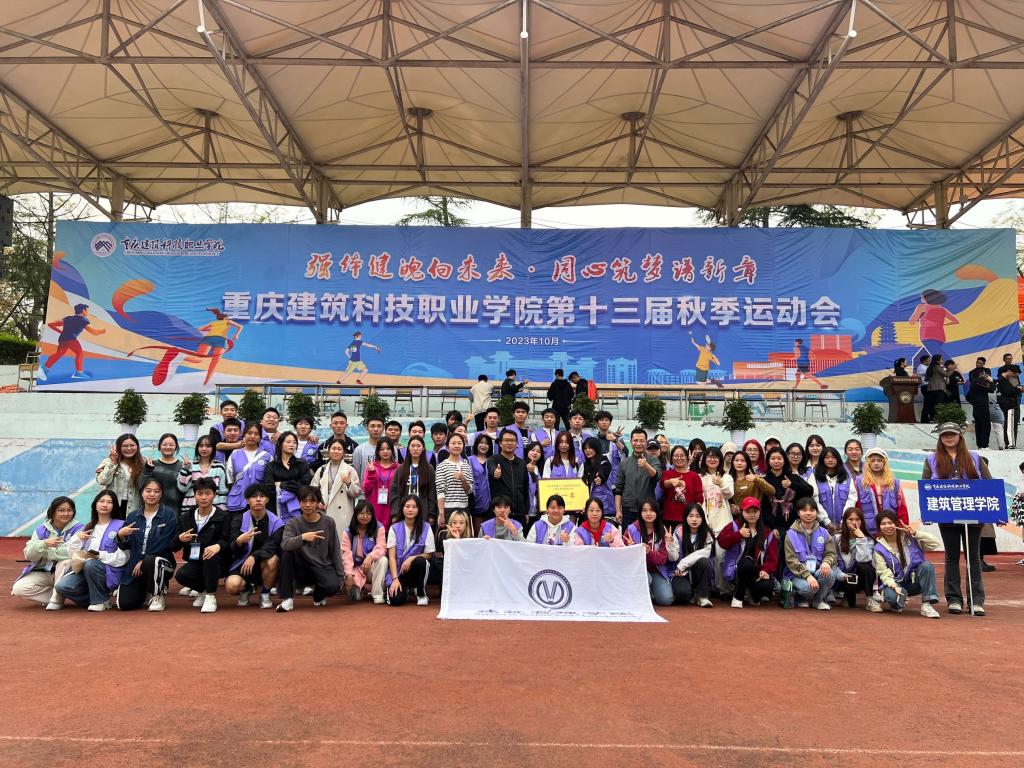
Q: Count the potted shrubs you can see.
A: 11